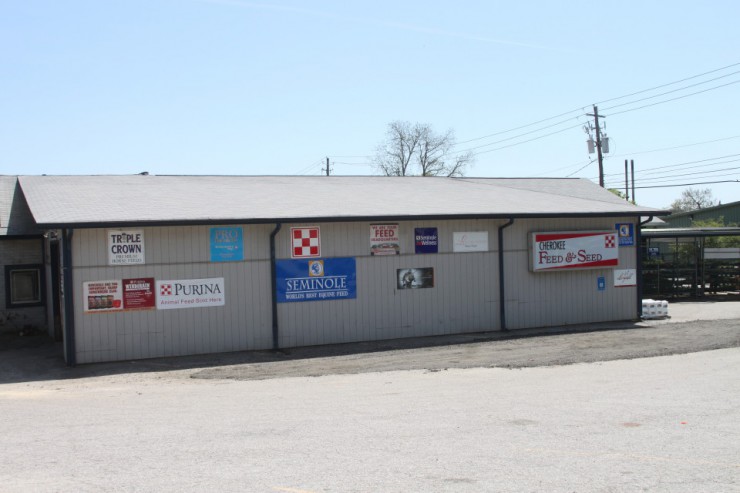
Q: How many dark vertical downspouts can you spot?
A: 4